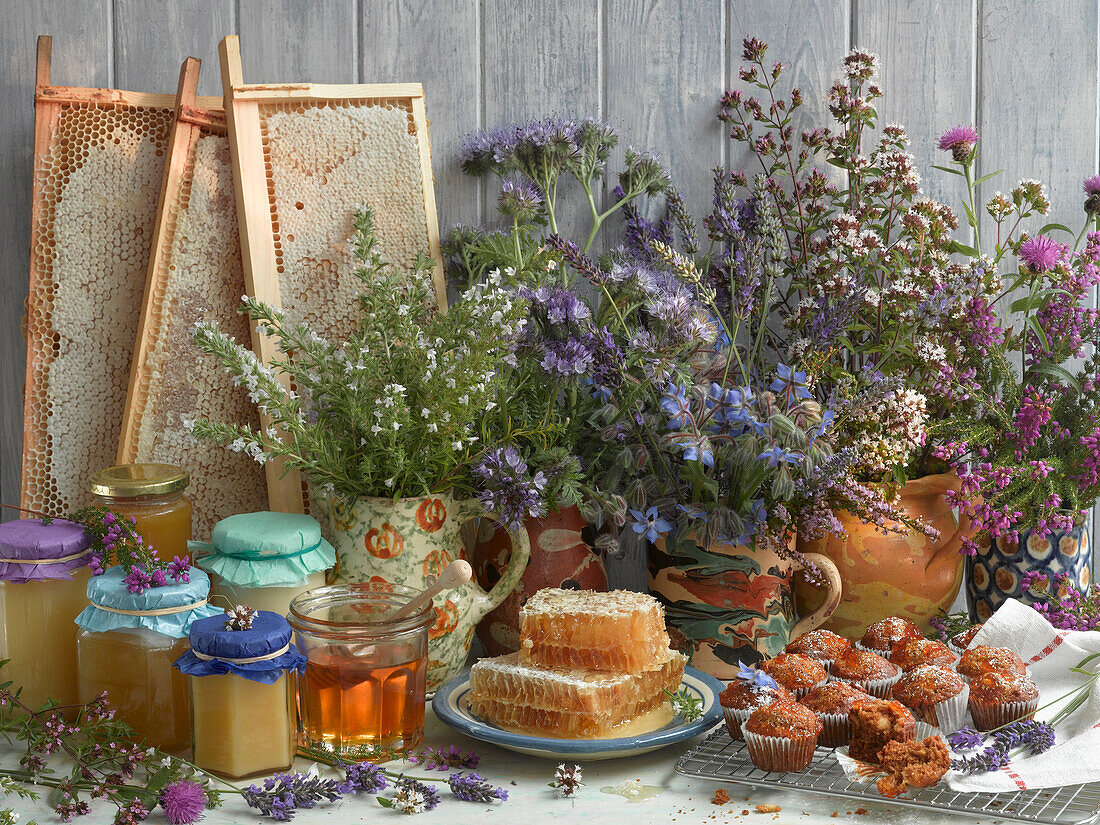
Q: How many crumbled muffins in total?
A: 1